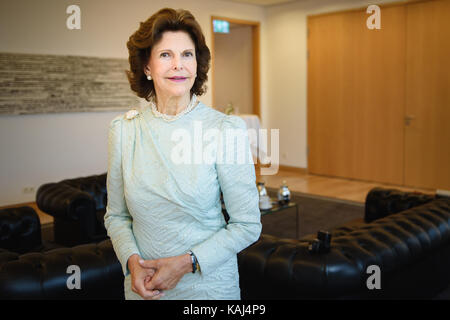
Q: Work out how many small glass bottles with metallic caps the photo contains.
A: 2